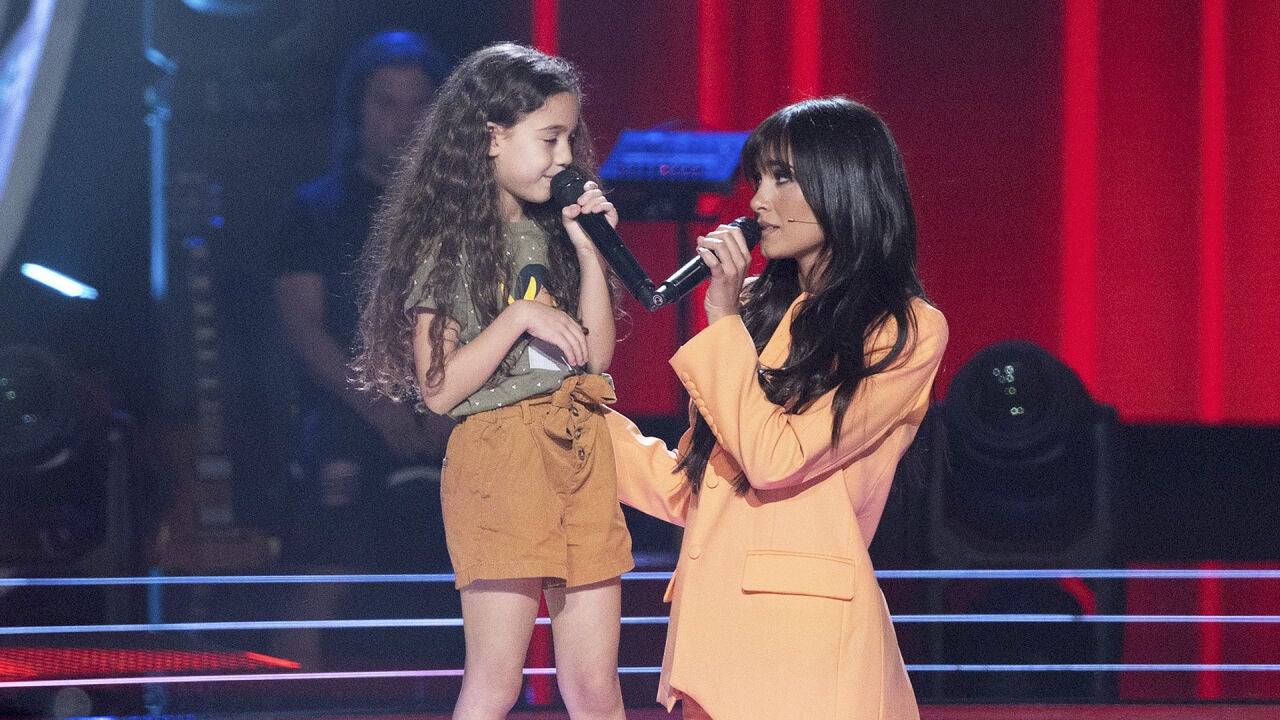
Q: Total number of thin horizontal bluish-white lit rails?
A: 3